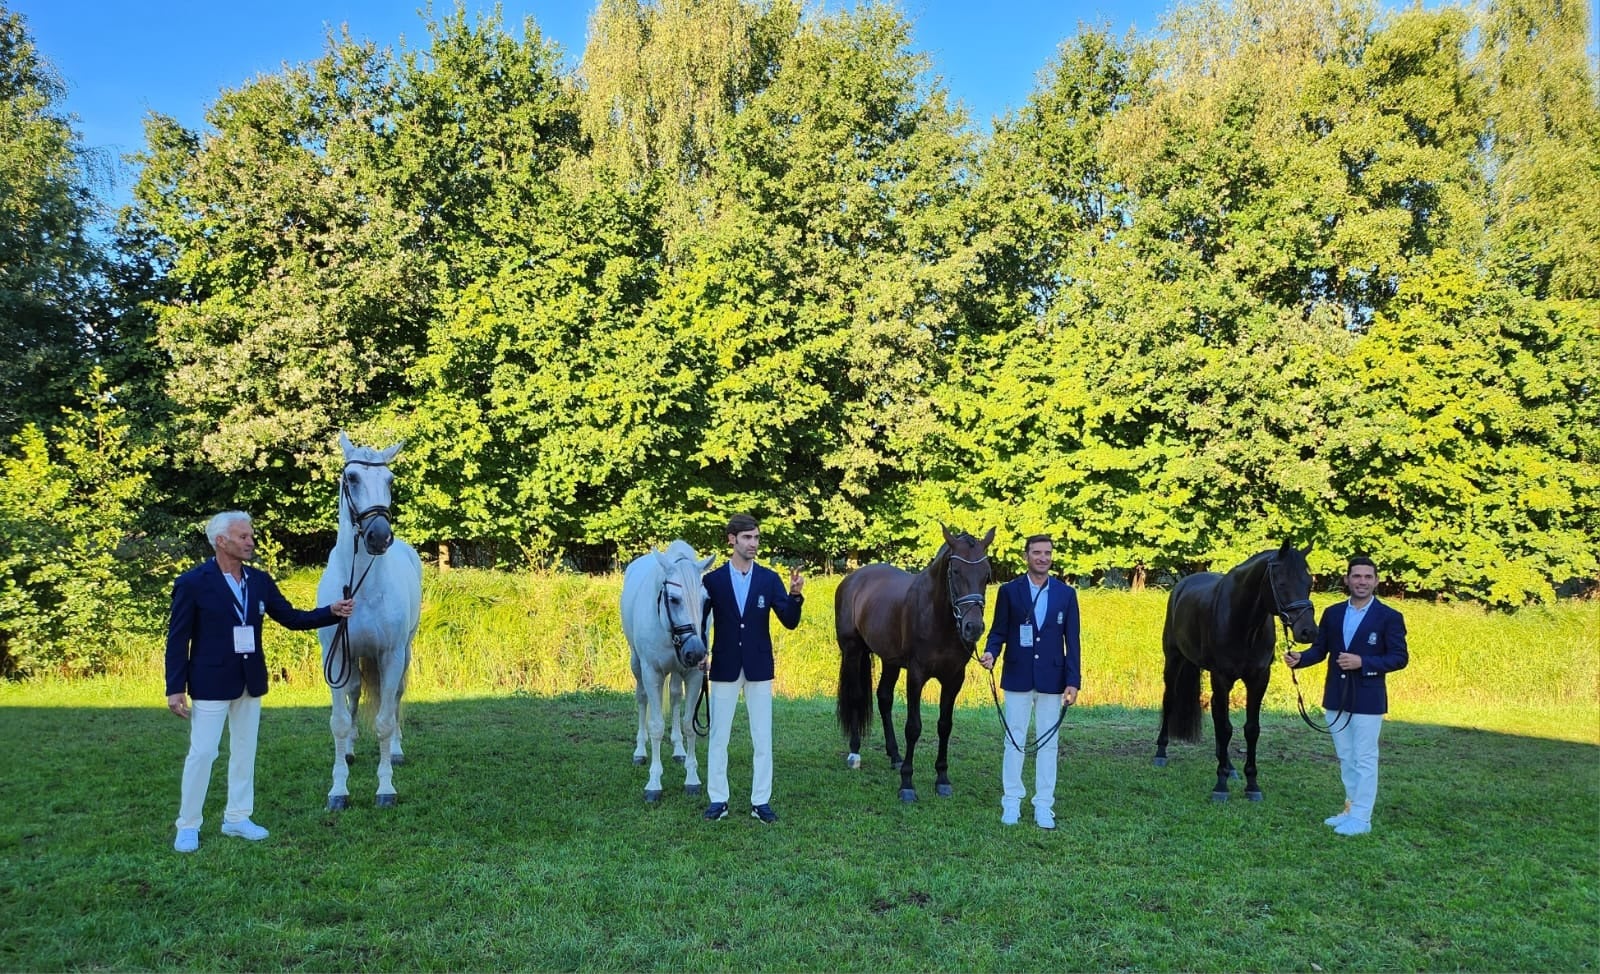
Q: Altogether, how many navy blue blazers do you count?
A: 4